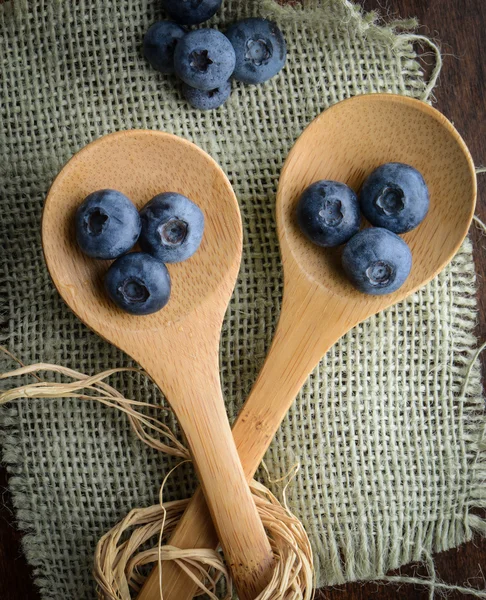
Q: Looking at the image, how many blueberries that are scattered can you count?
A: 5